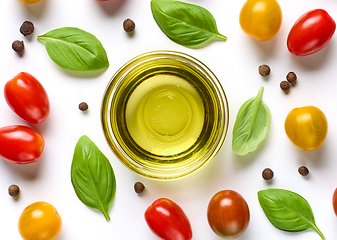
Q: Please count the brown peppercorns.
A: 11